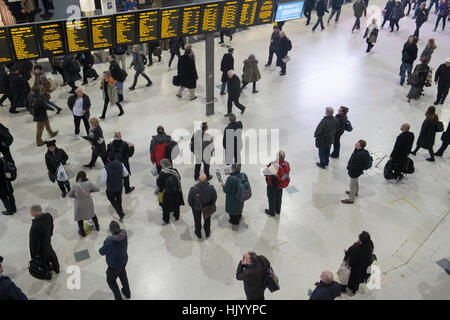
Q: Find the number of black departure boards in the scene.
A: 13